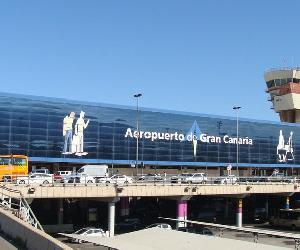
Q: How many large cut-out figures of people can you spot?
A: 4